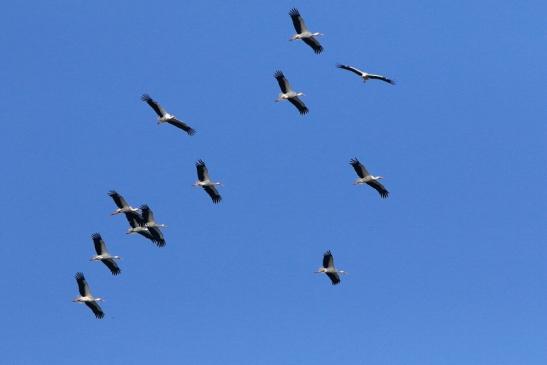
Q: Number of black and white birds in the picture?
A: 12